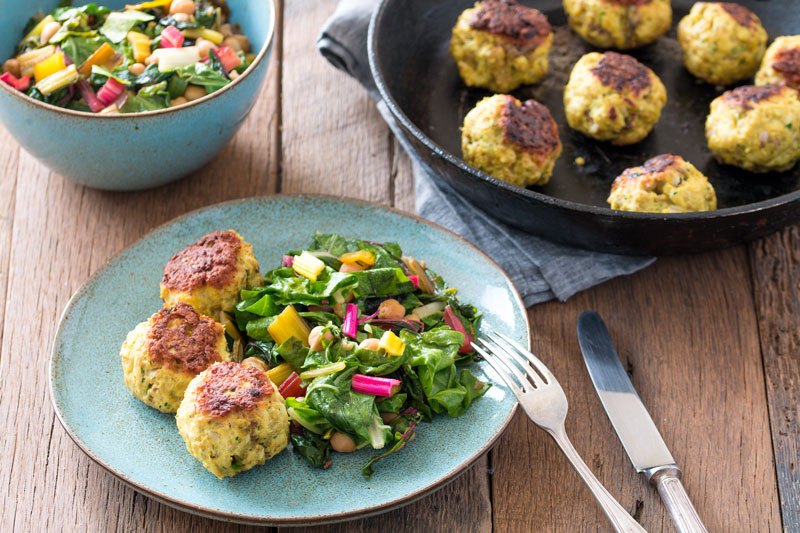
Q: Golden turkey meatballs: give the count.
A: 11